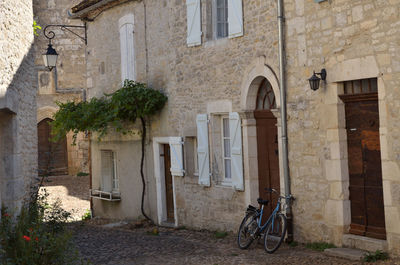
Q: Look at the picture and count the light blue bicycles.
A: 1